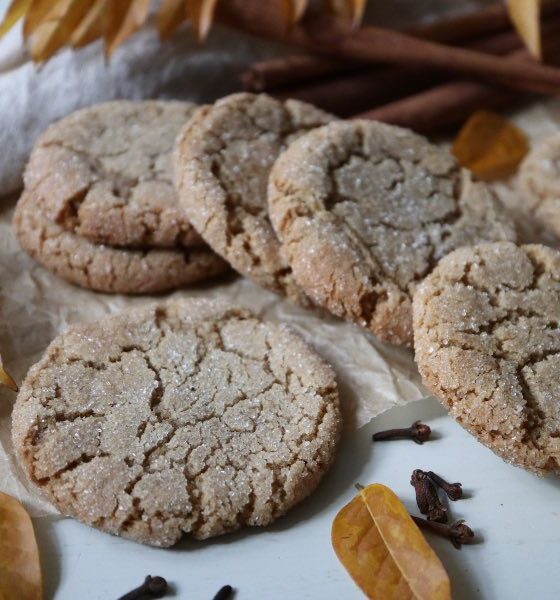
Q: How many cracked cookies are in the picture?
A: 7